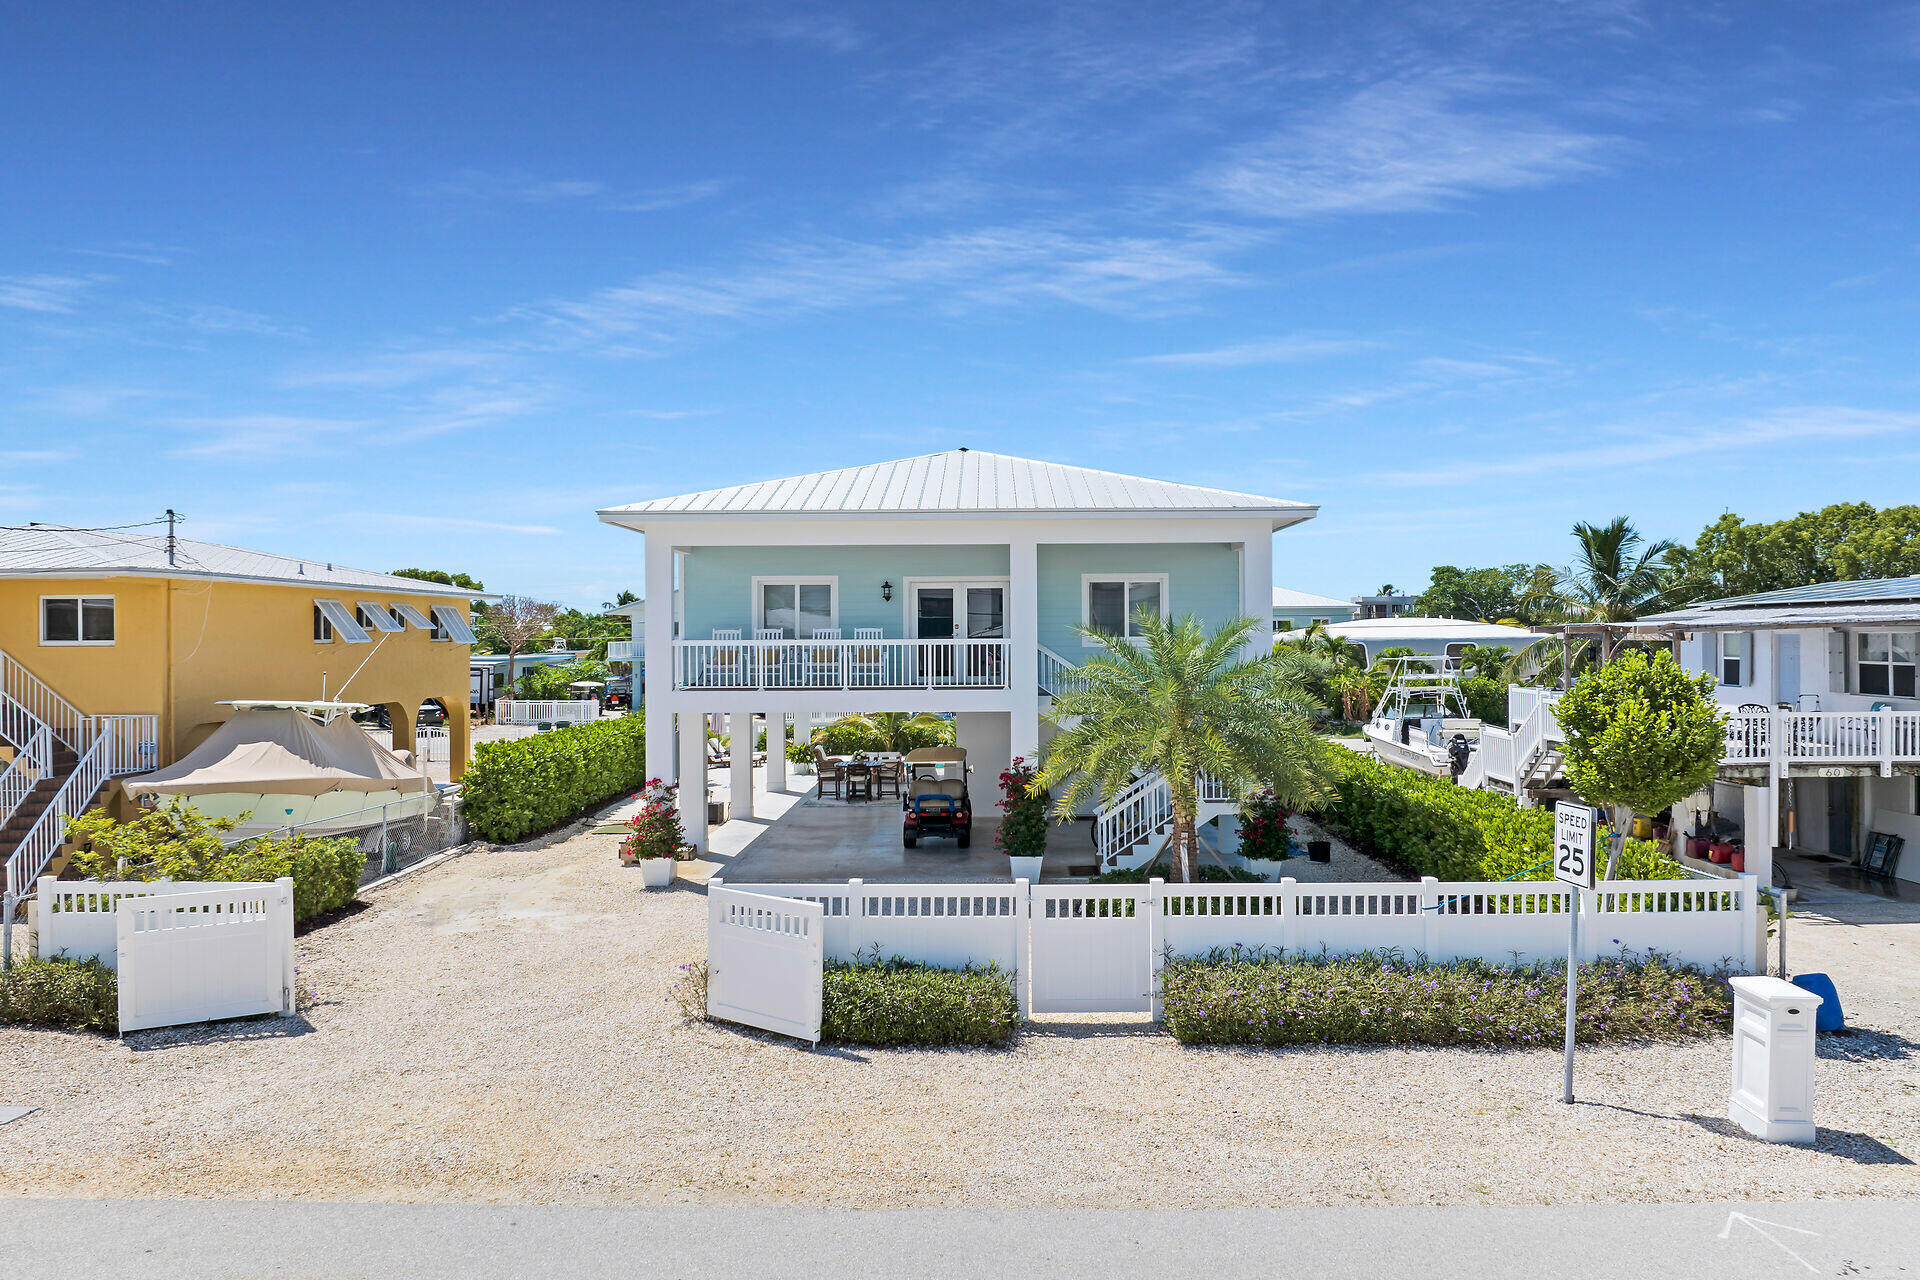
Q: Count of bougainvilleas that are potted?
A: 3